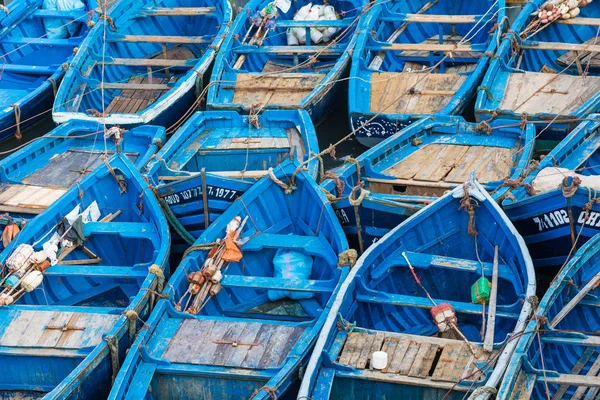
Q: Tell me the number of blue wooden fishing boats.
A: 13